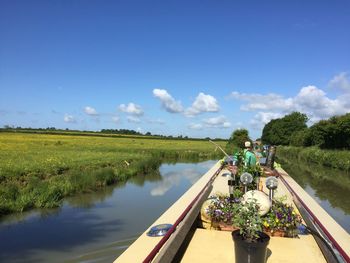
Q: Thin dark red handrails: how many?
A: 2